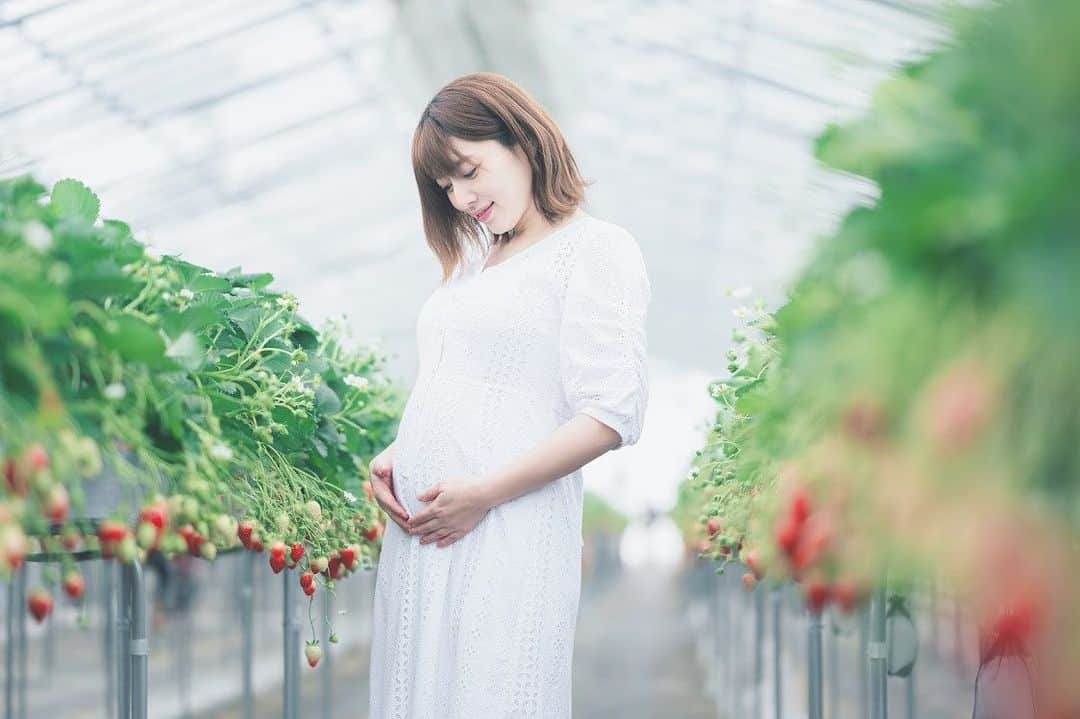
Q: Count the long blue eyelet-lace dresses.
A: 0